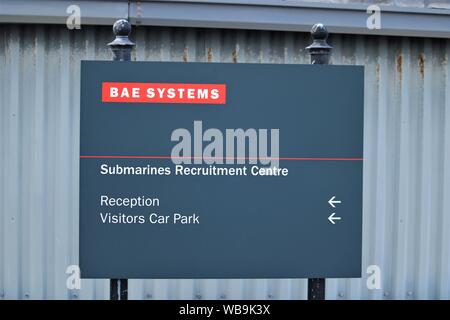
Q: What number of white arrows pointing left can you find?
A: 2